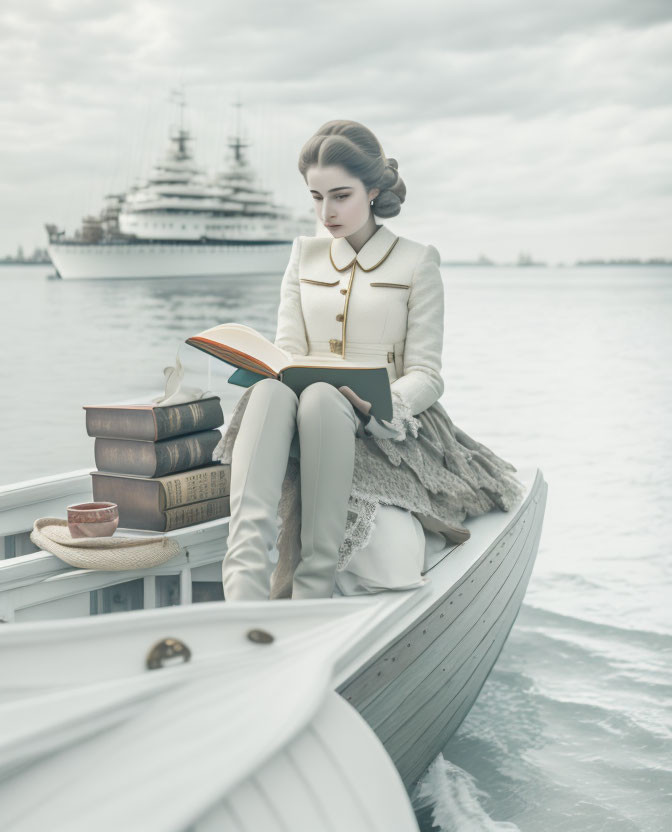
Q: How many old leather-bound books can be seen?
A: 4